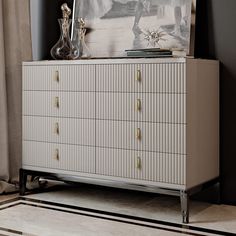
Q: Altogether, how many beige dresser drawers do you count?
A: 8